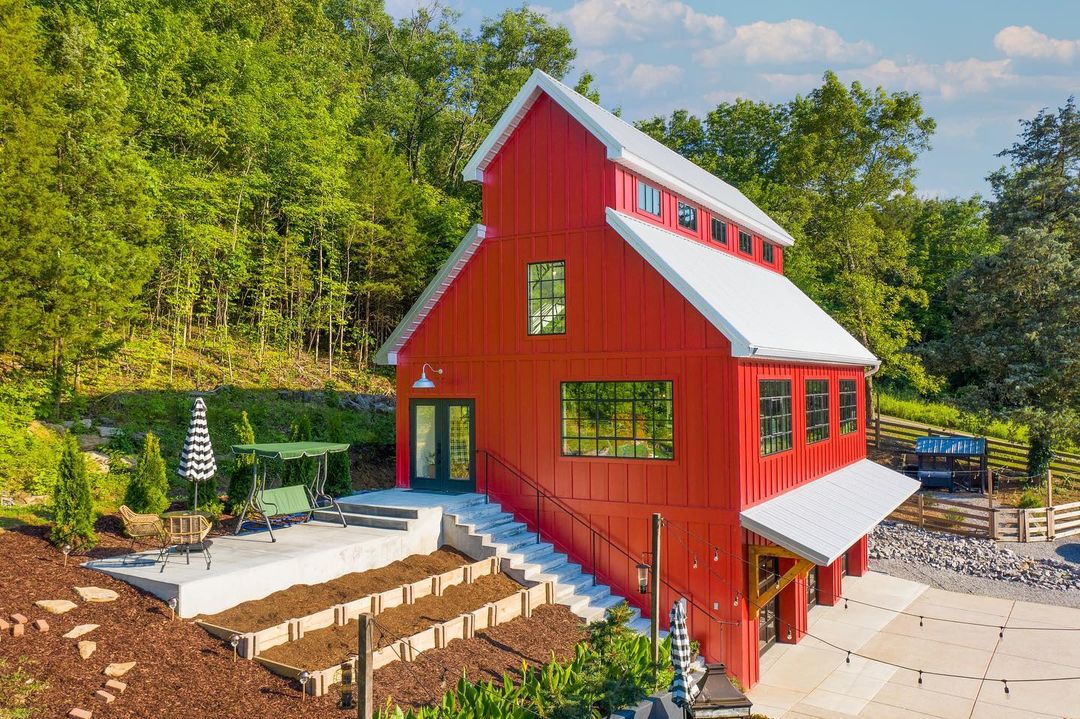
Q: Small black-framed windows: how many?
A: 5